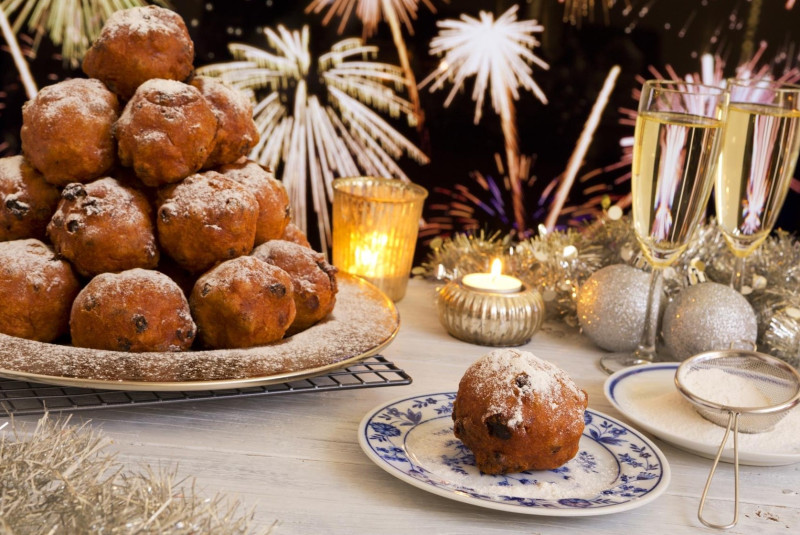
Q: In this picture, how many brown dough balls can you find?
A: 14